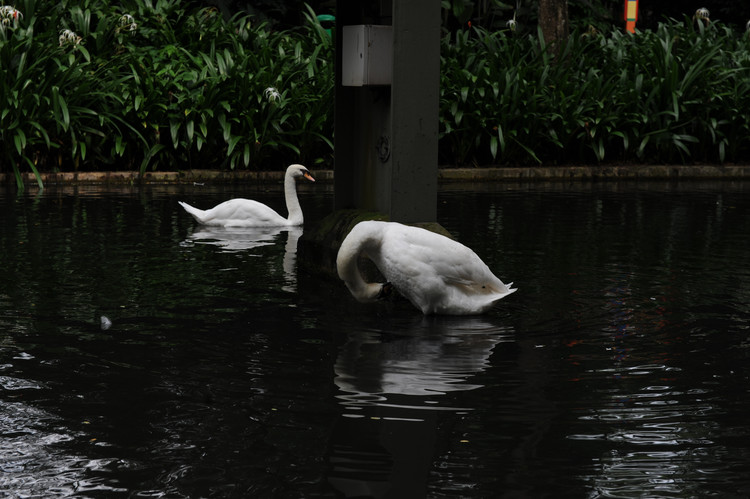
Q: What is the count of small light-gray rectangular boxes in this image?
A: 1